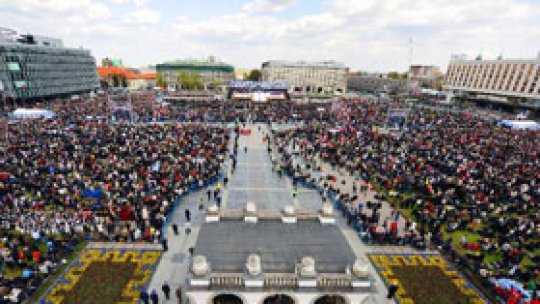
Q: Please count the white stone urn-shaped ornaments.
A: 8